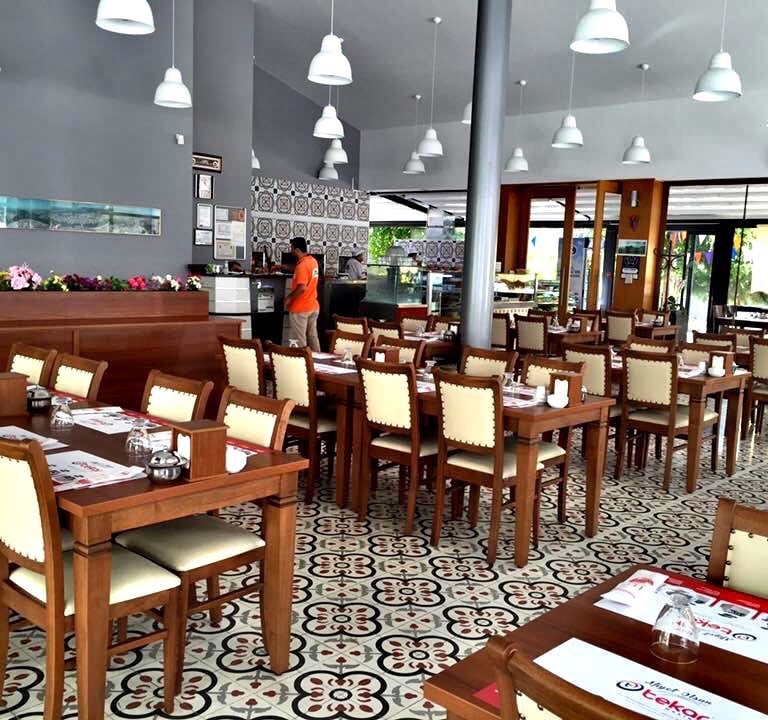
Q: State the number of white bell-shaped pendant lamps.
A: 15